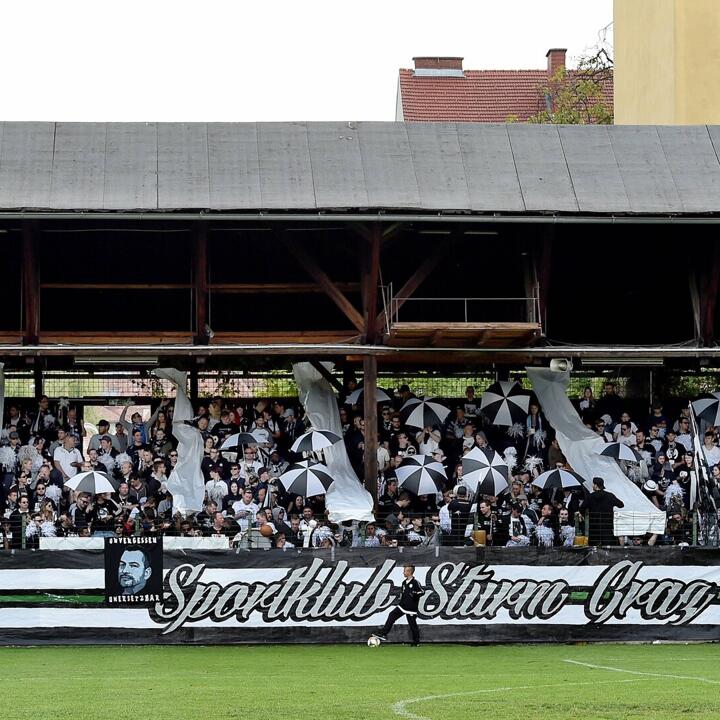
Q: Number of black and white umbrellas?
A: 12